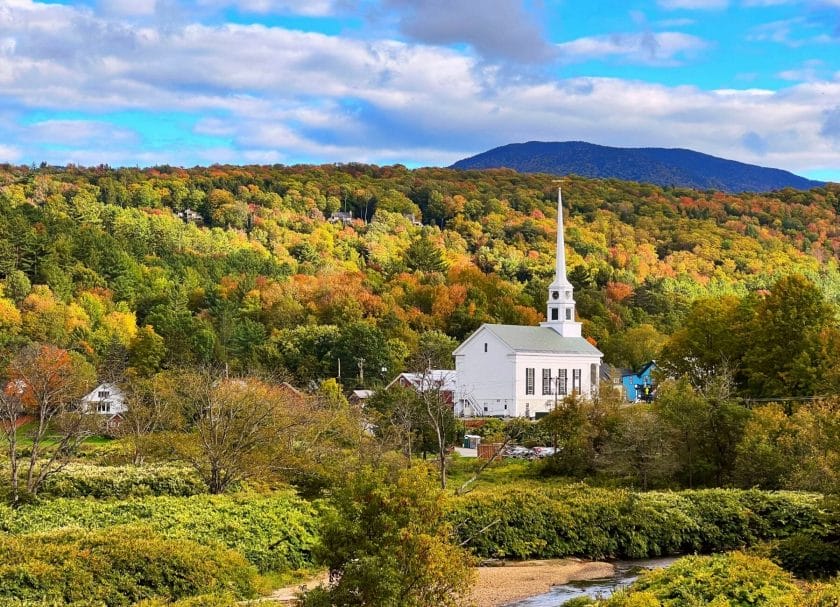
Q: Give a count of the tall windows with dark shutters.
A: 4